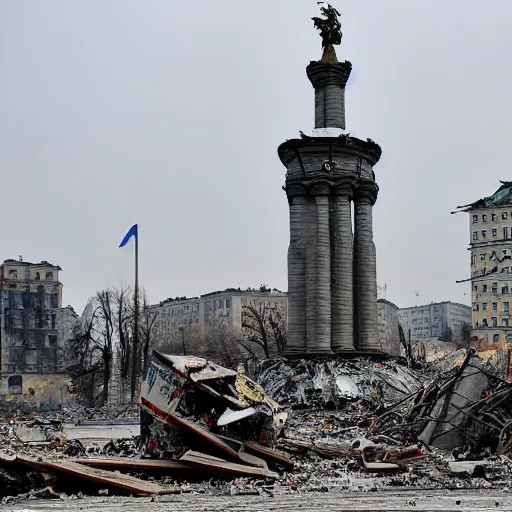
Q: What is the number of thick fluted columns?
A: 4